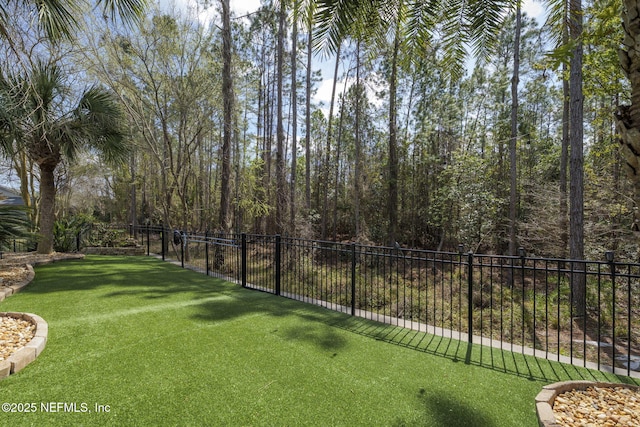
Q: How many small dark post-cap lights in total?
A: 3